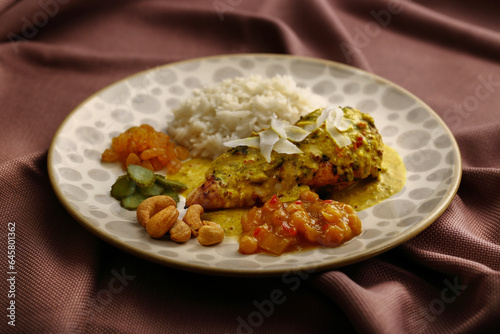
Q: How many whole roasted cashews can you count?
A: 5